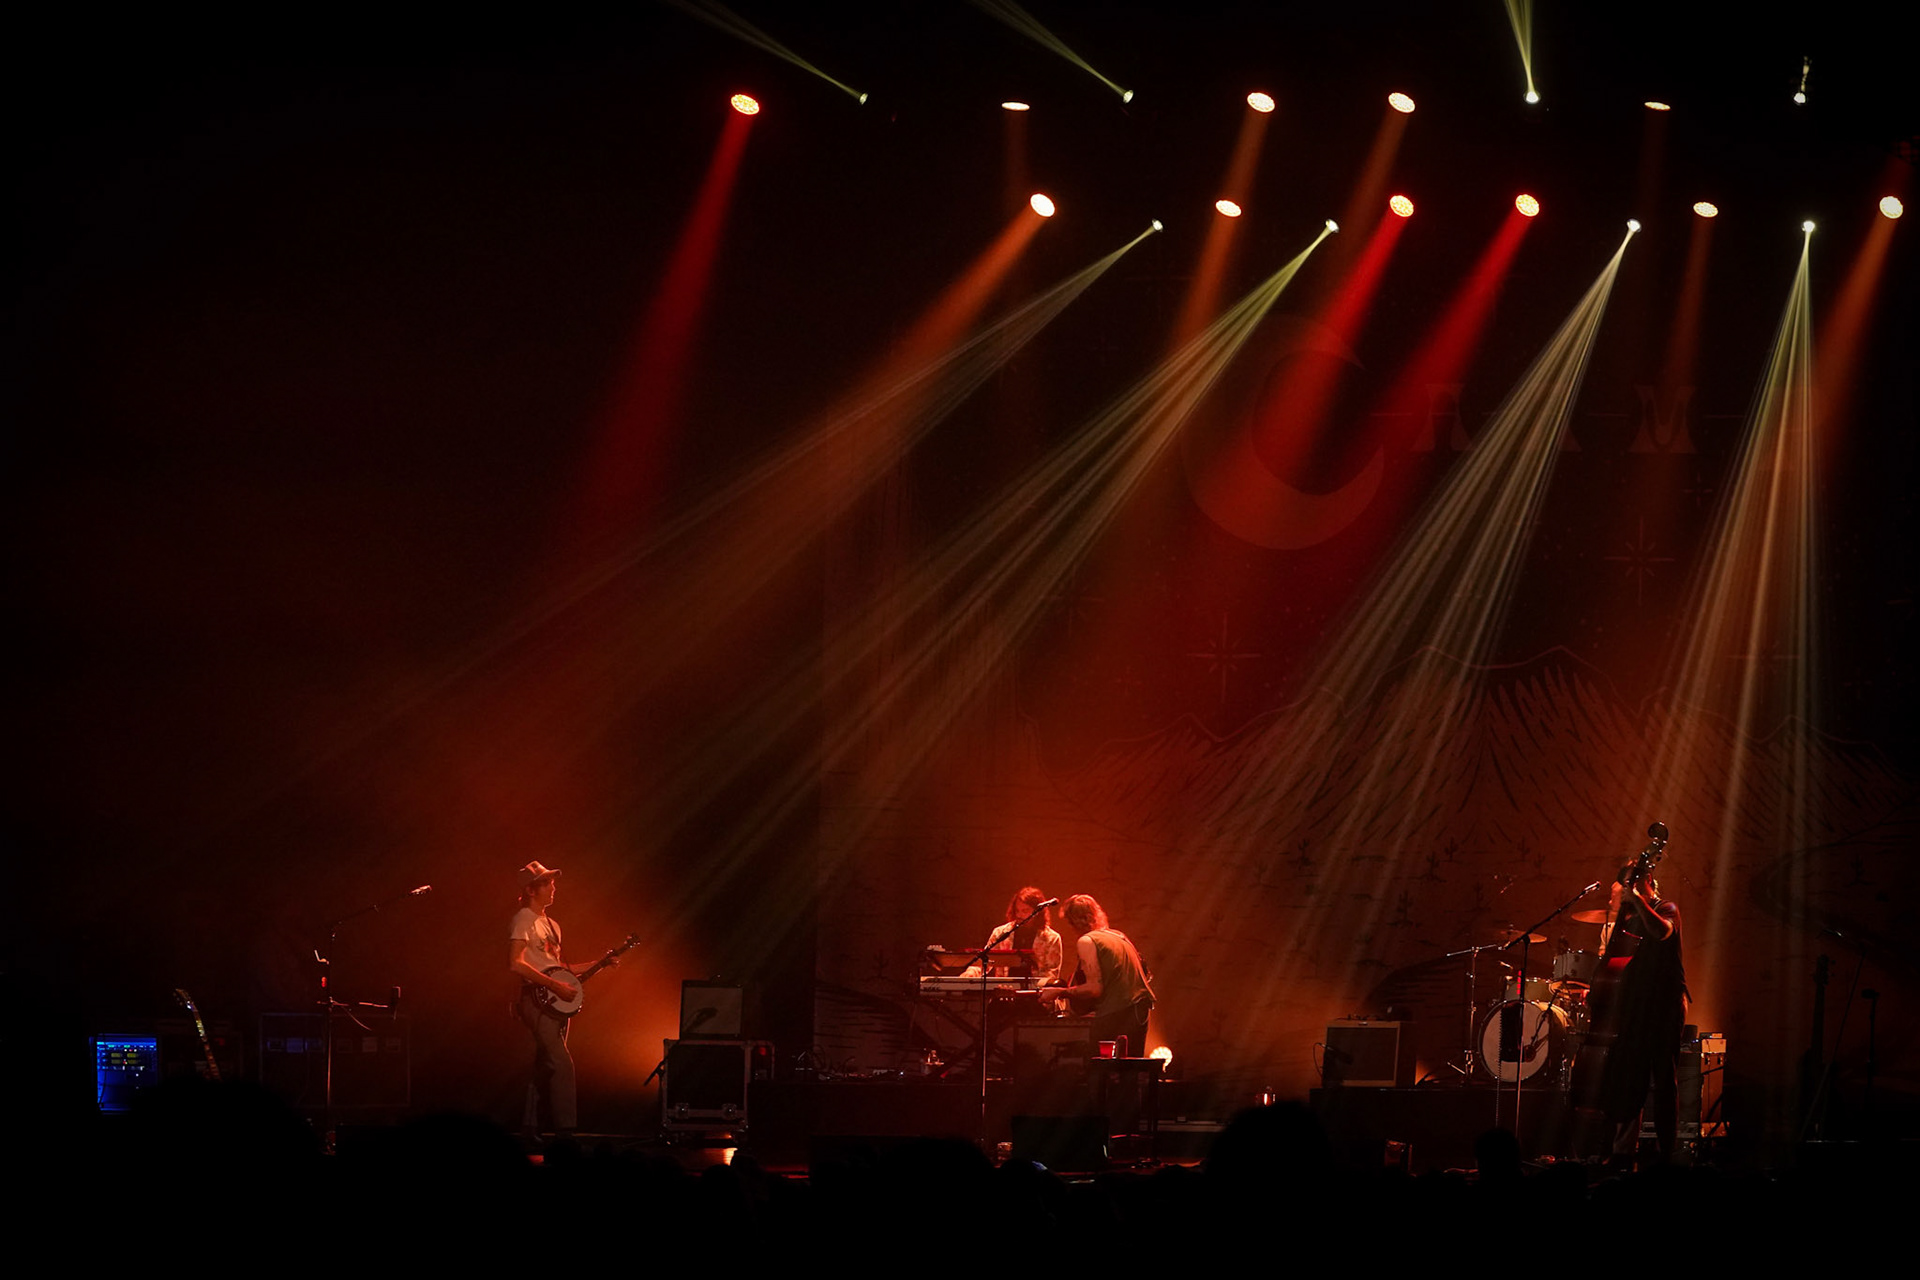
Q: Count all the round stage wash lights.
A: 11